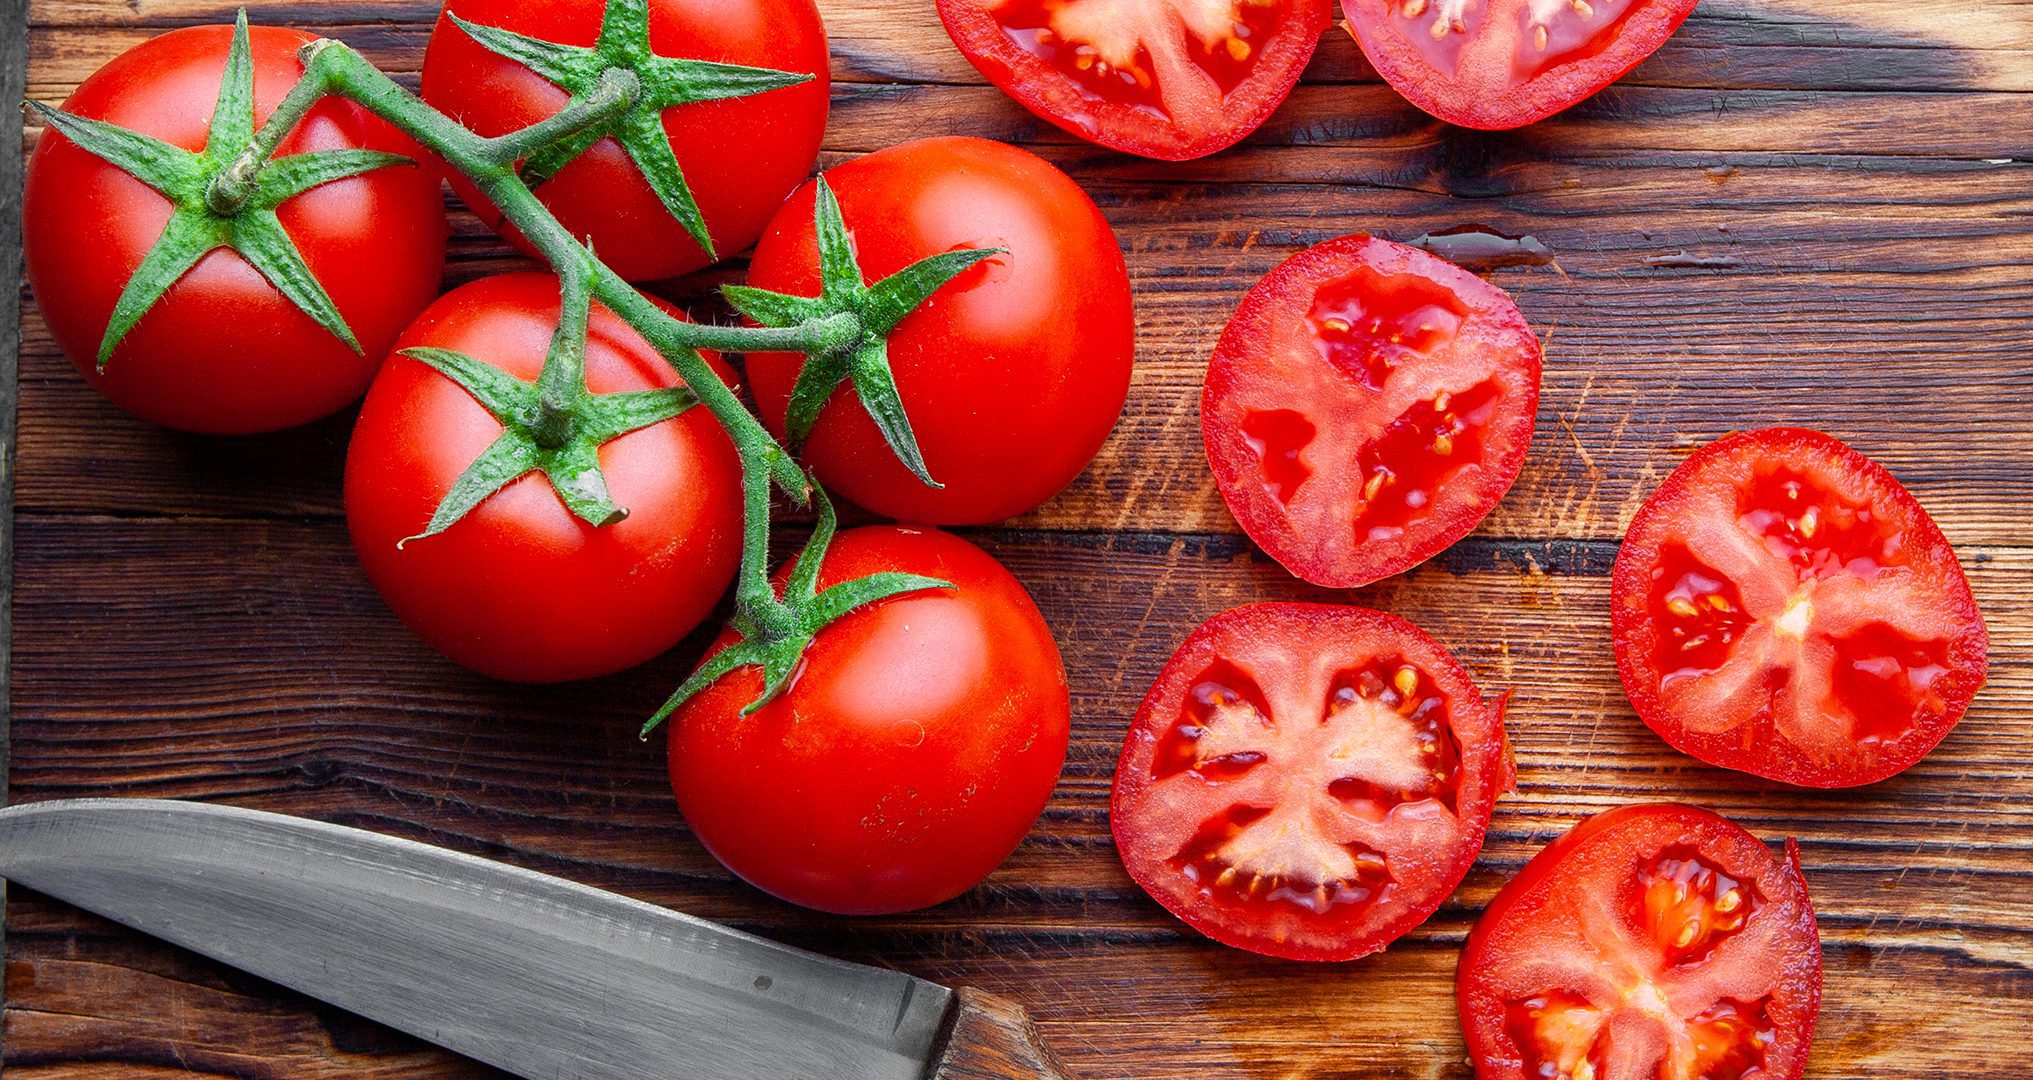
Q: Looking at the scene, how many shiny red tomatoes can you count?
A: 5